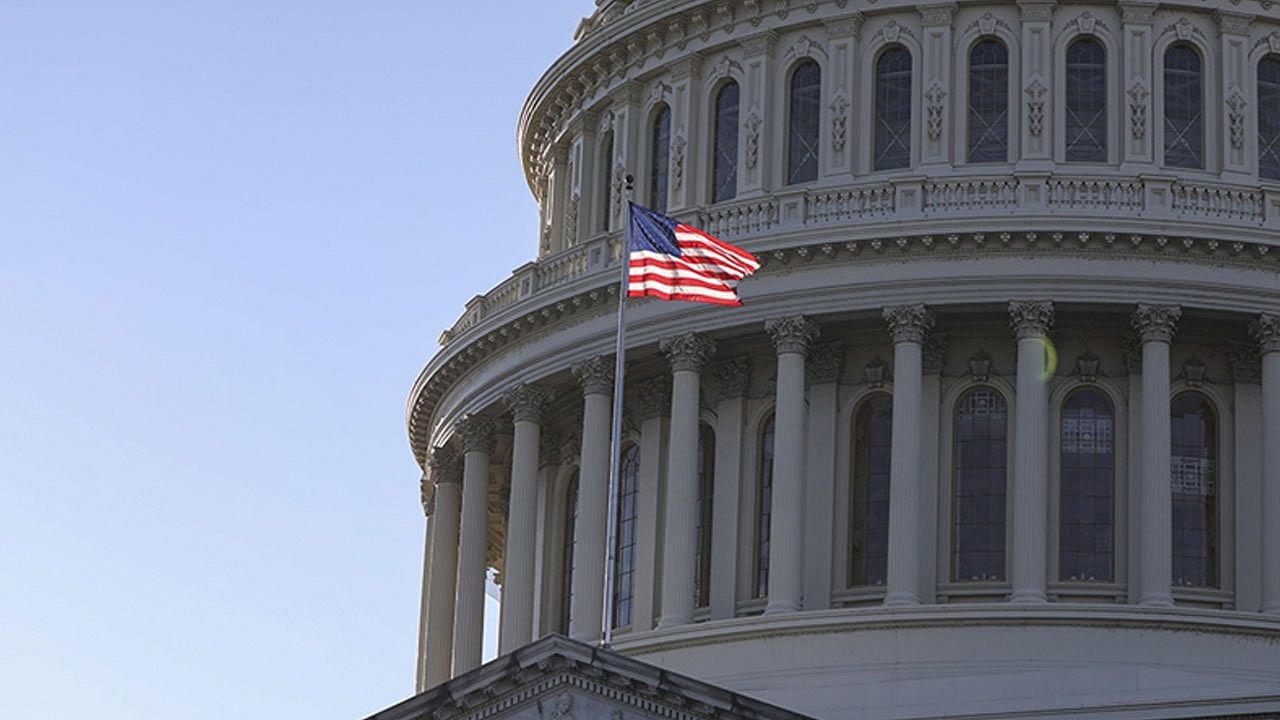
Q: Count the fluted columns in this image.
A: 11